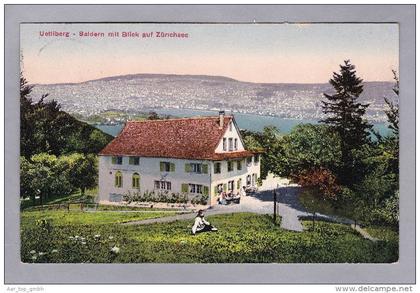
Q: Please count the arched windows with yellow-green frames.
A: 2